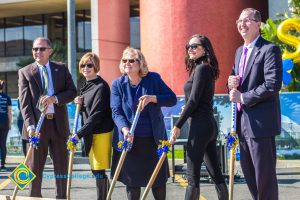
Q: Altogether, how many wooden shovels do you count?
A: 5